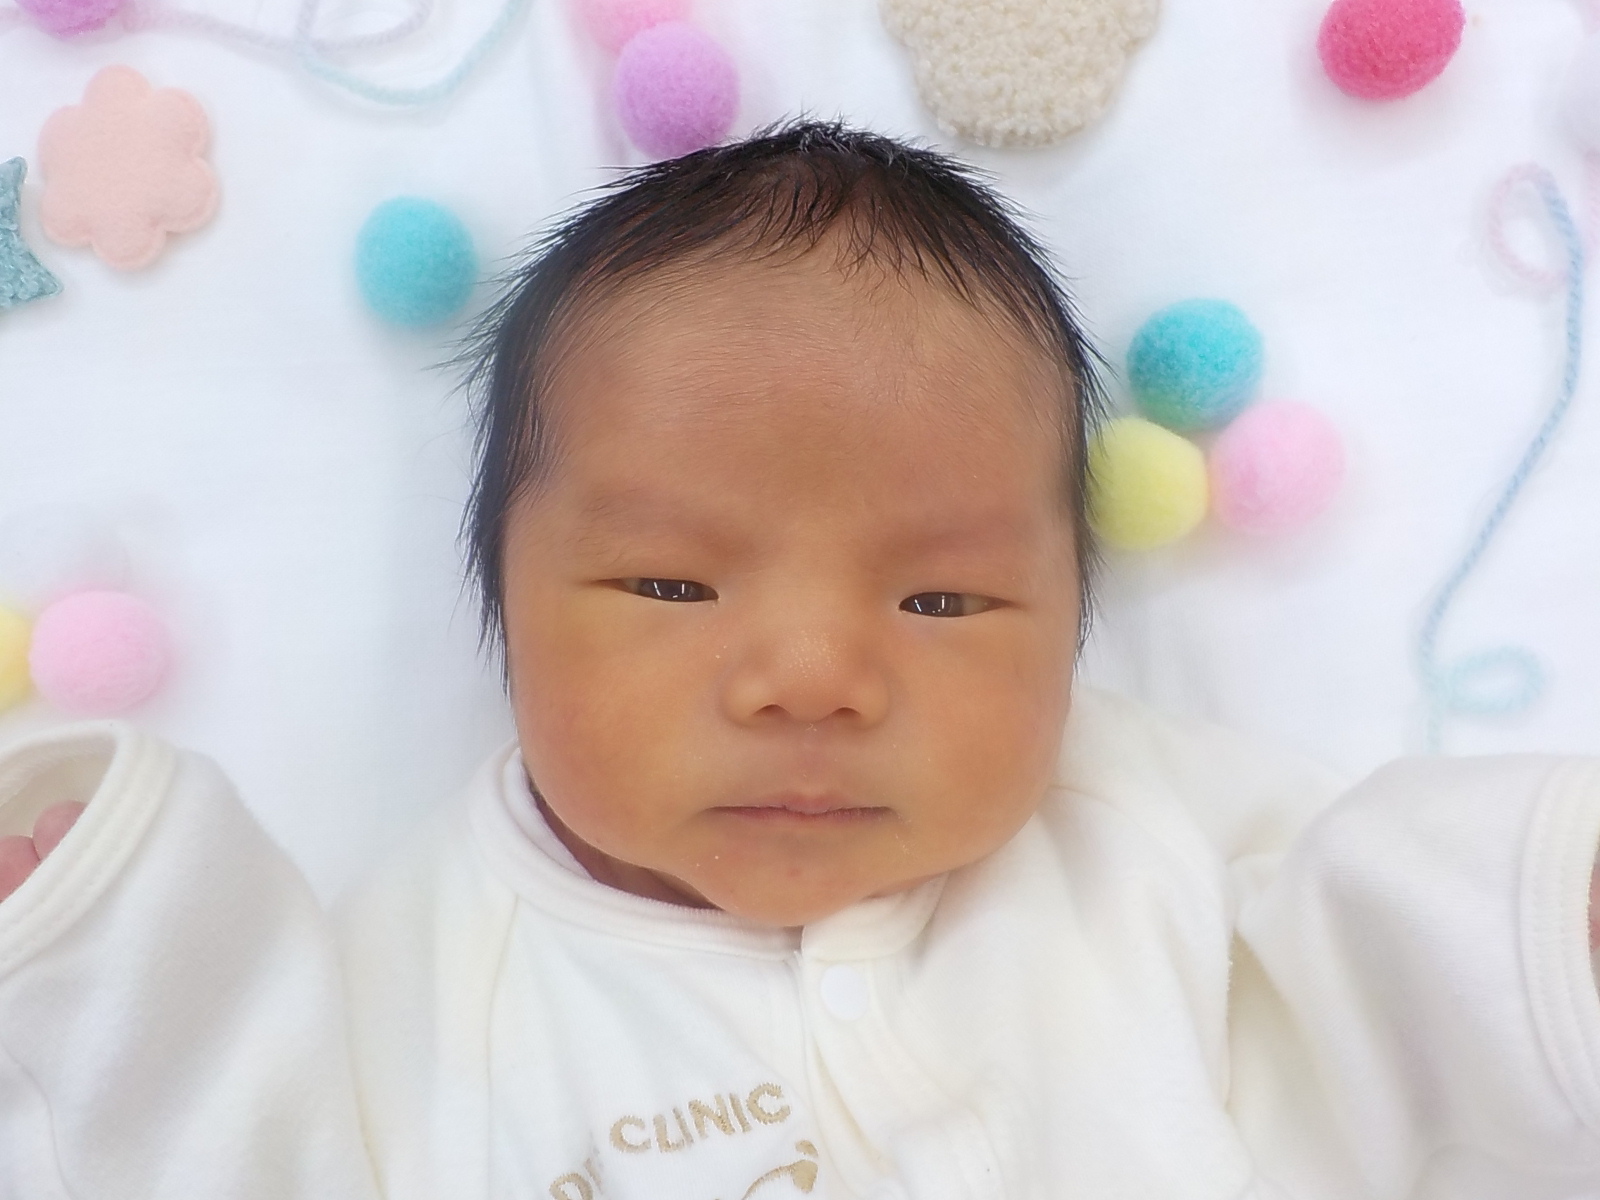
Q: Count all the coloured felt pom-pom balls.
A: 10